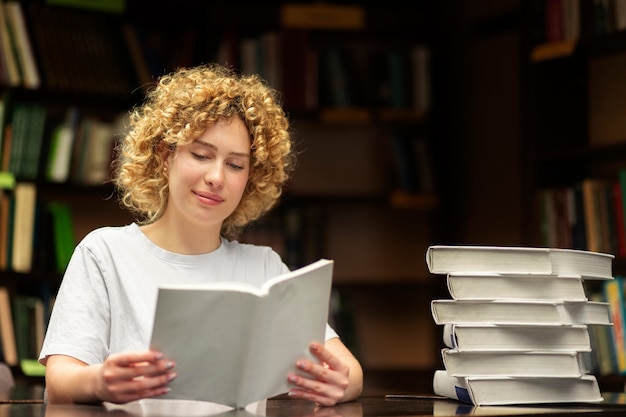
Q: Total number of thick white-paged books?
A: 6